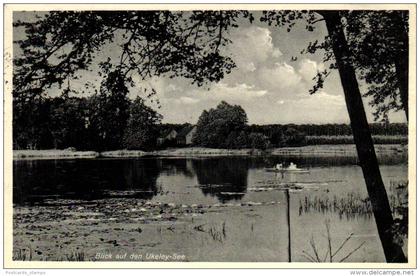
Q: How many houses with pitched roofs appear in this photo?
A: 2